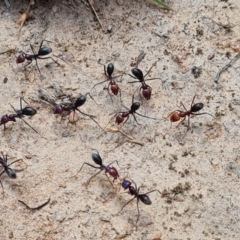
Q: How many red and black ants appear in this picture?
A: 10